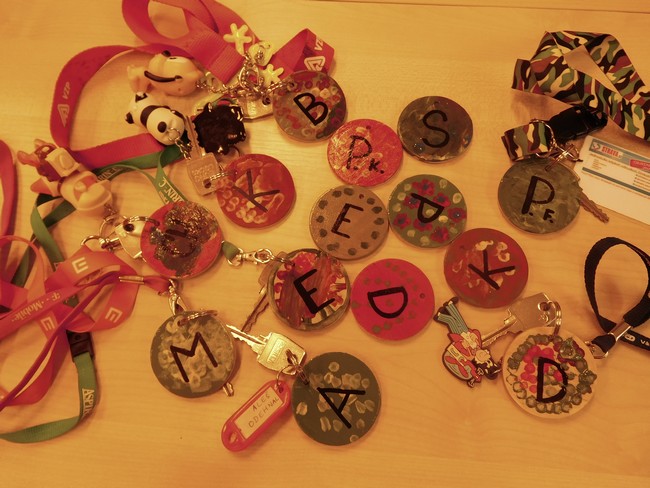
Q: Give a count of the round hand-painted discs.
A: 14